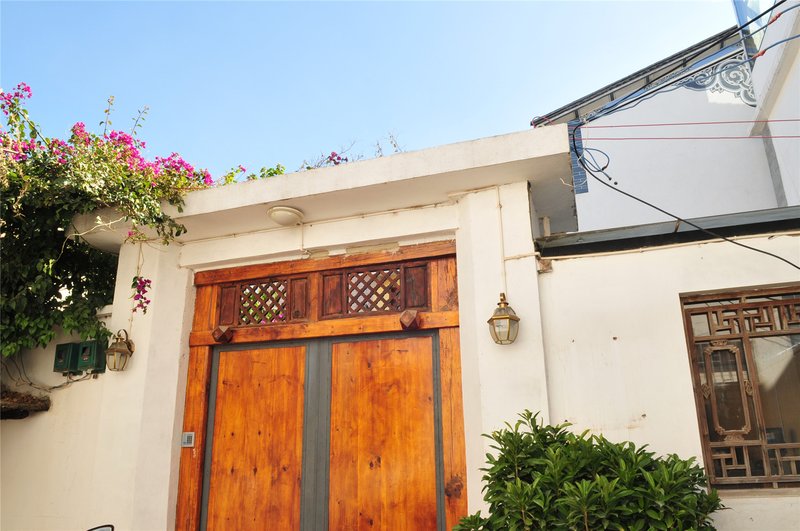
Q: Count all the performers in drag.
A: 0